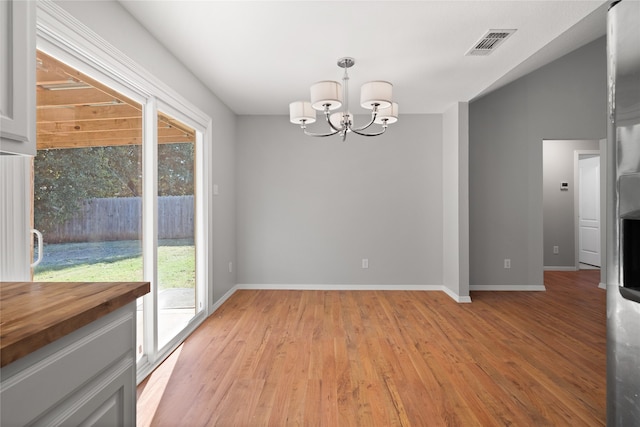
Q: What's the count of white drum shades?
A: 5